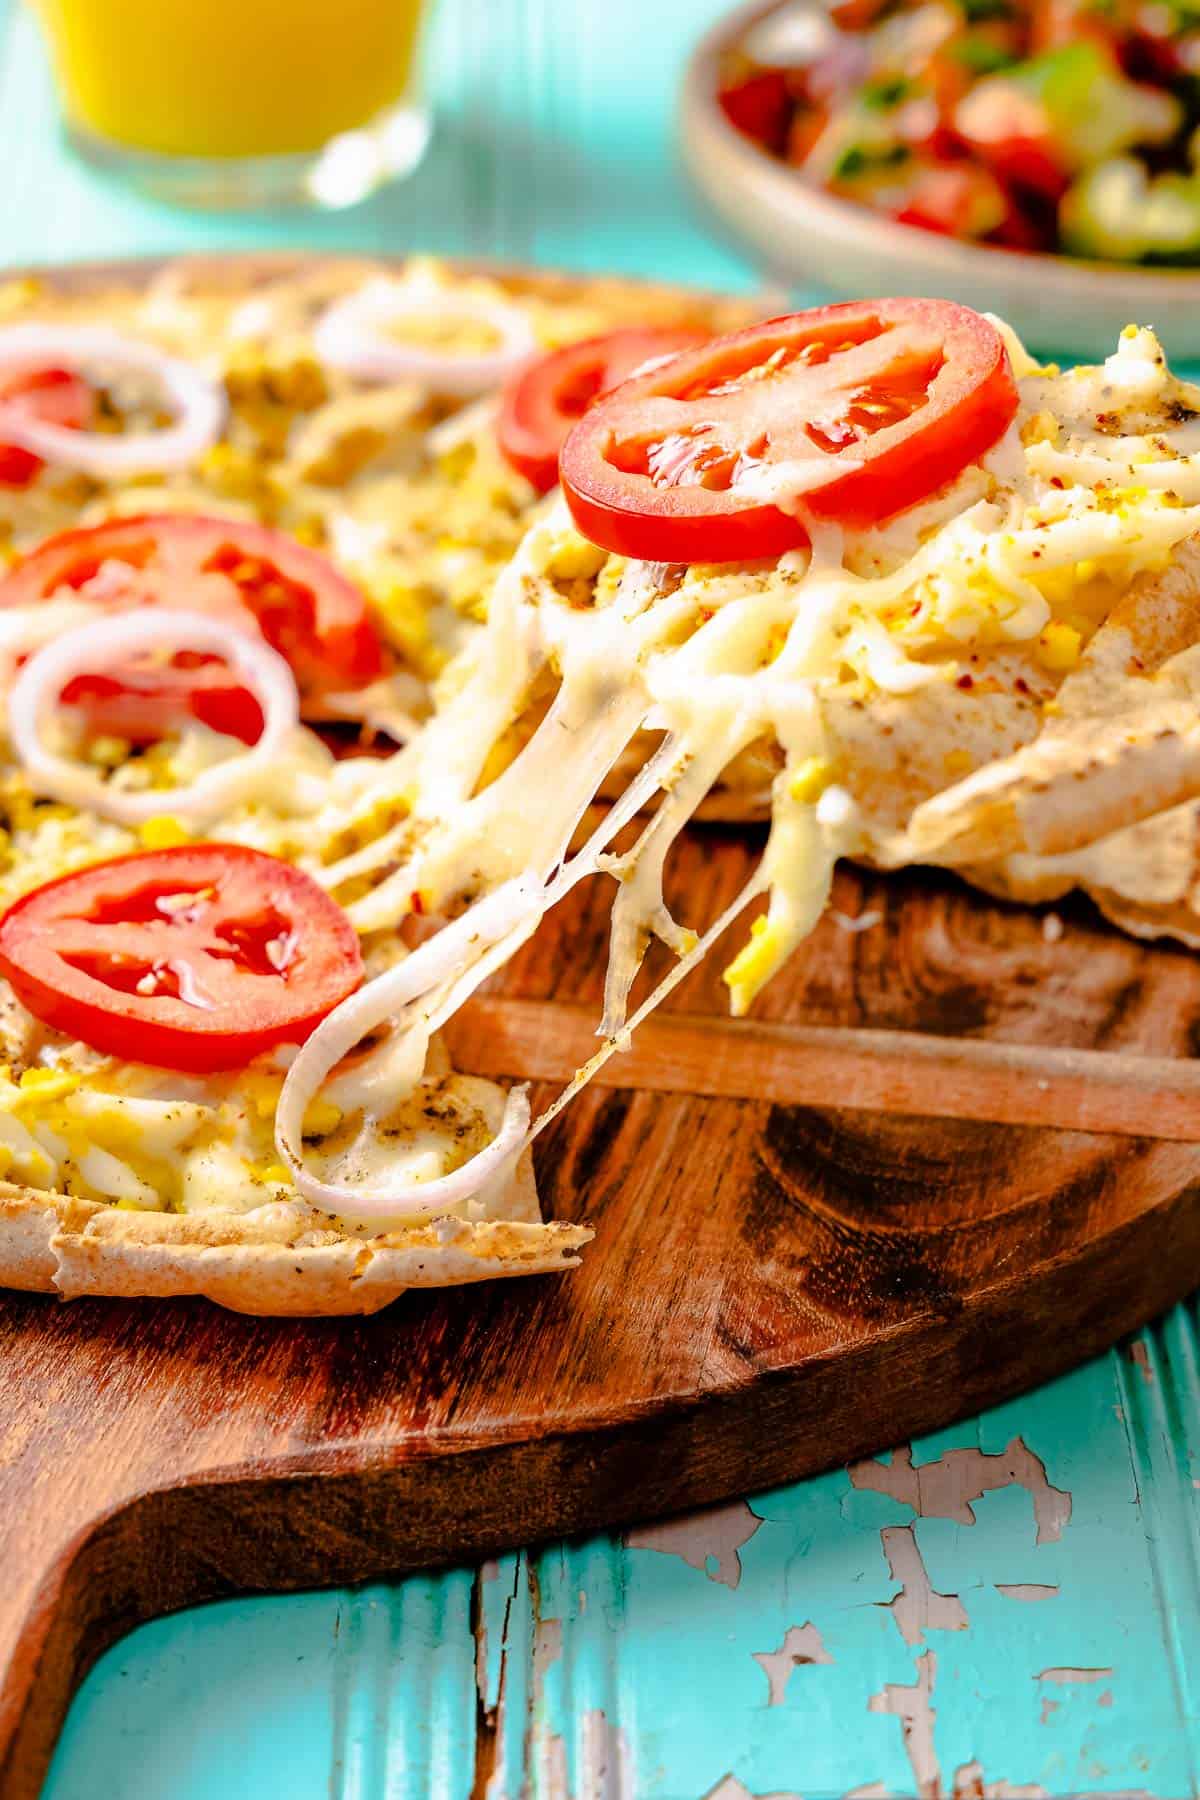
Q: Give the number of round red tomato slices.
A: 5